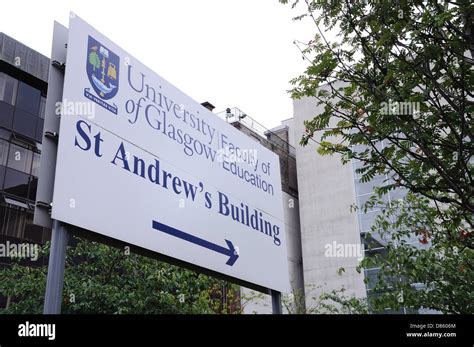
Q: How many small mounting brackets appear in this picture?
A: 3